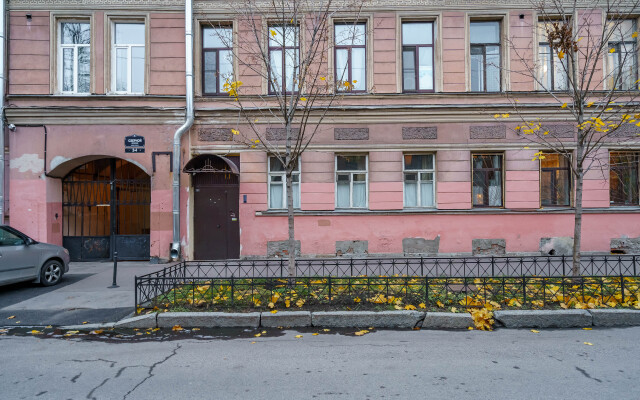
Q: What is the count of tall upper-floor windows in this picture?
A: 9